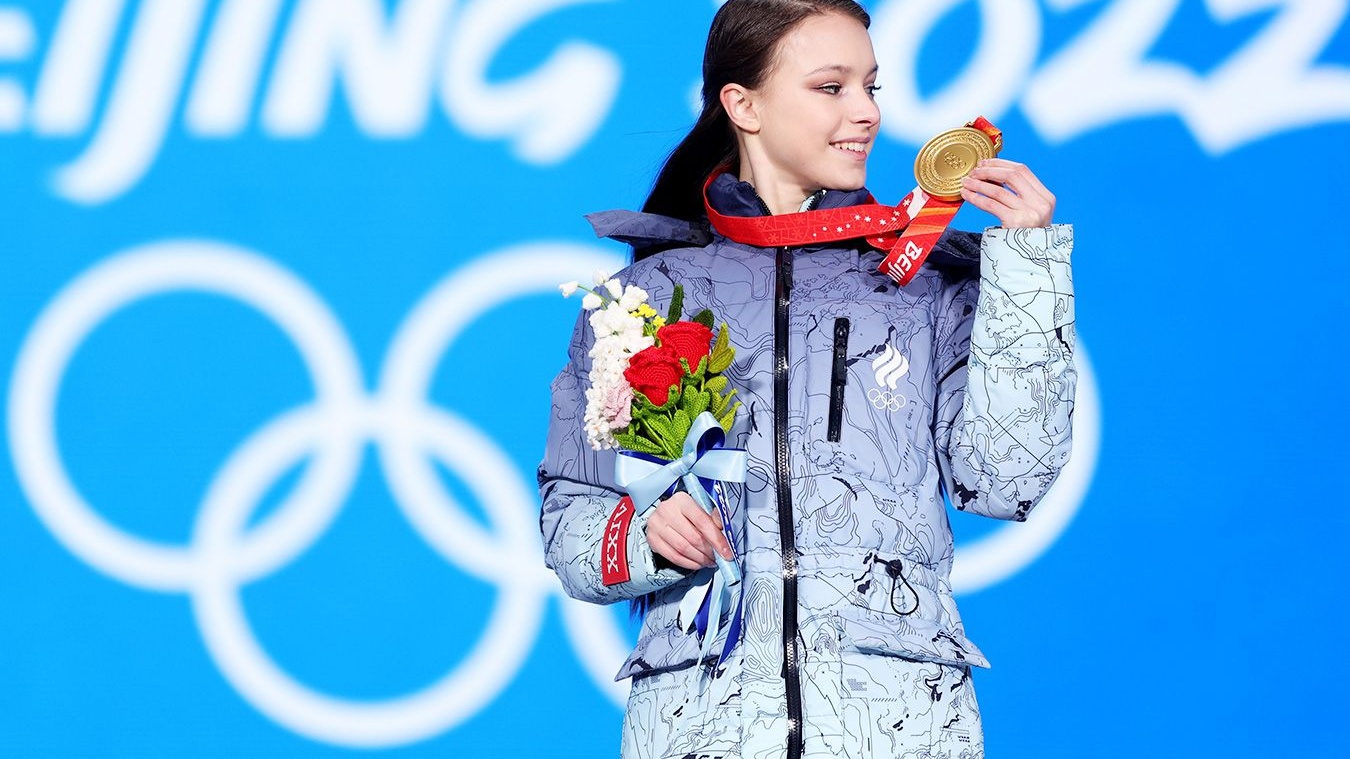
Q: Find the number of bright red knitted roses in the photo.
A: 2